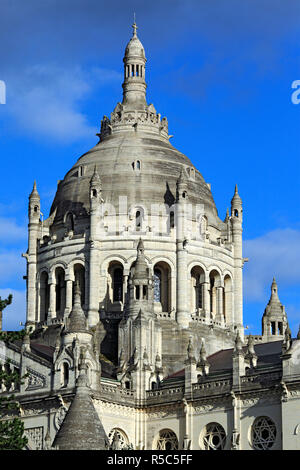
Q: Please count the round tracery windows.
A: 4